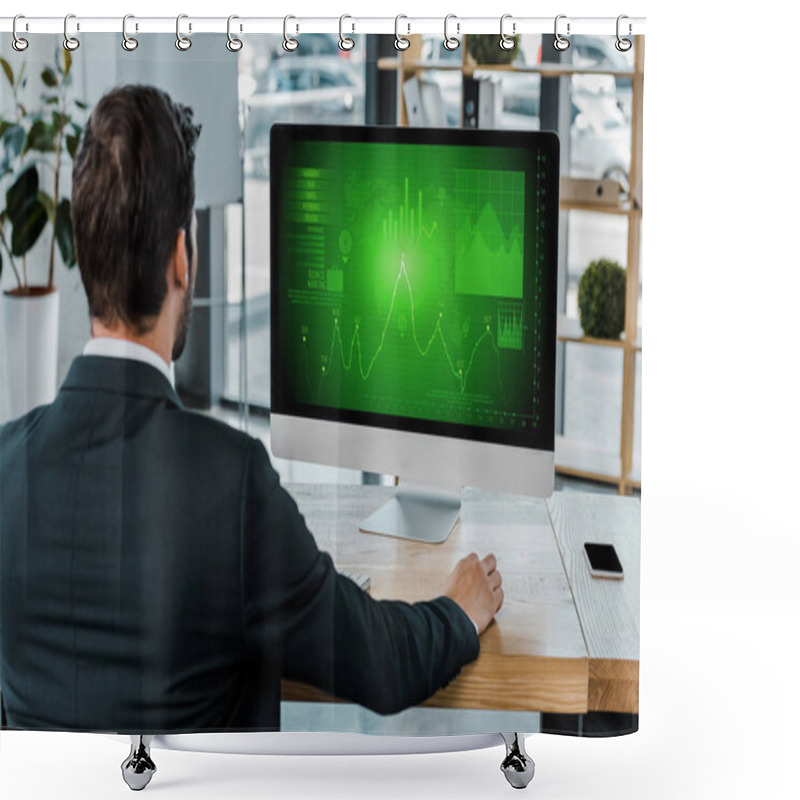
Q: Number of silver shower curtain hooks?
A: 12